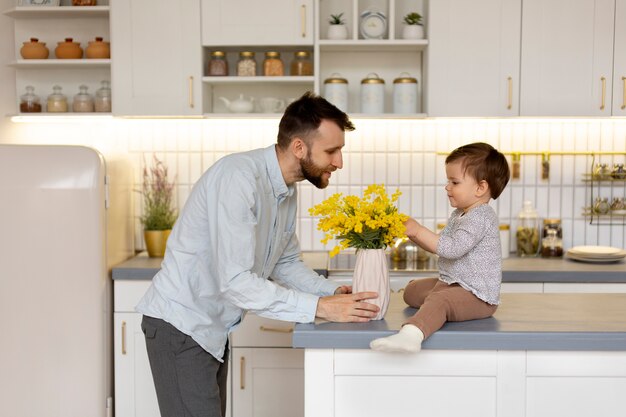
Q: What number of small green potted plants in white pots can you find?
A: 2